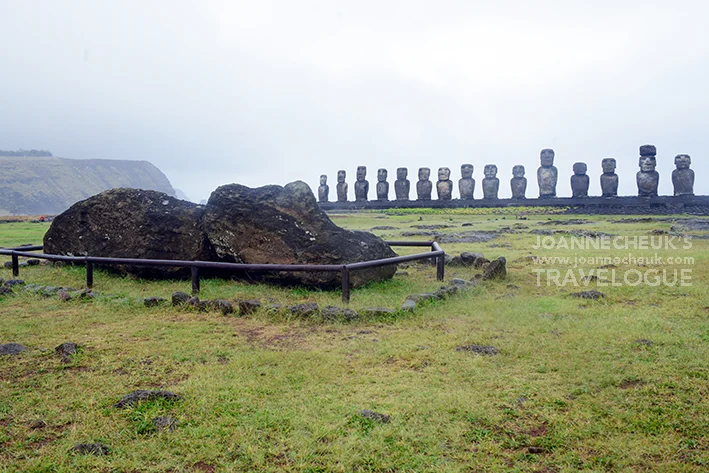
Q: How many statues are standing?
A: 15